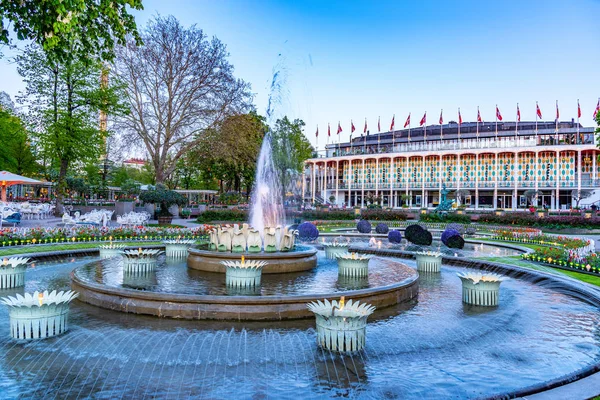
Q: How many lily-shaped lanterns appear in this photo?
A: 11